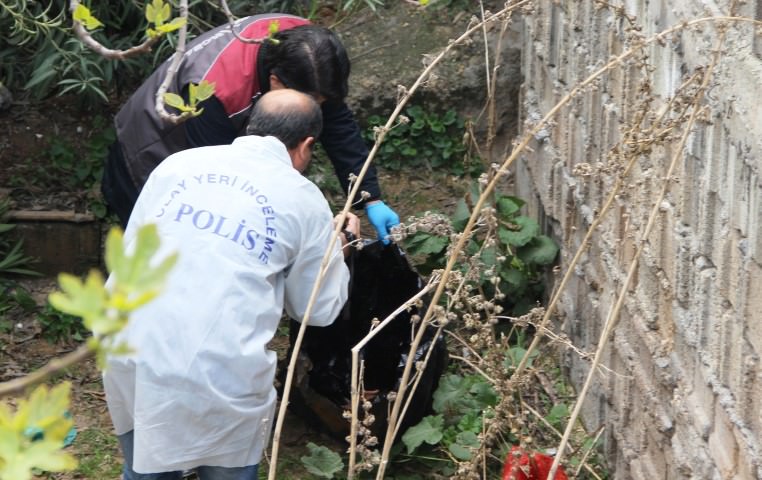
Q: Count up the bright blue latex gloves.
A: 1